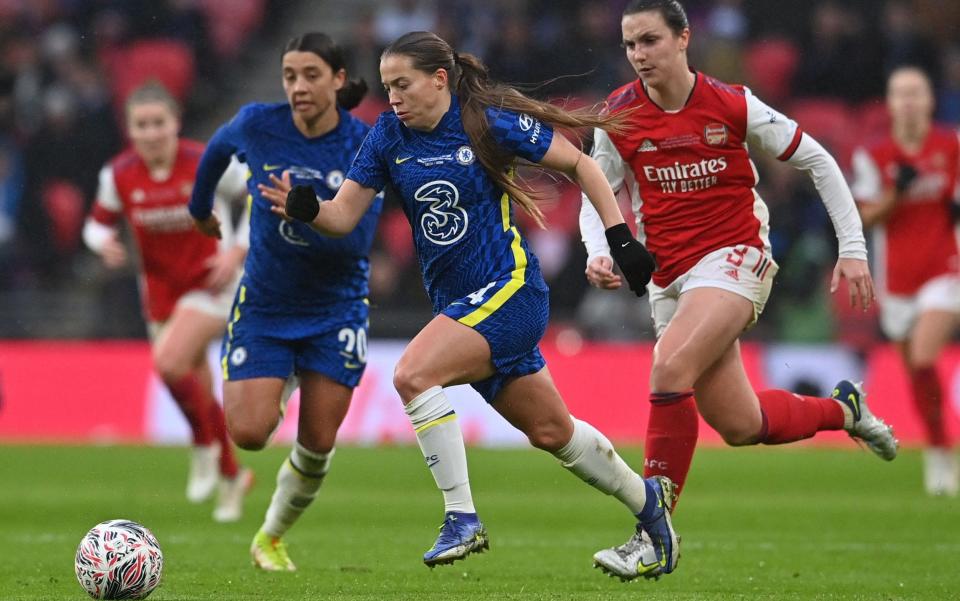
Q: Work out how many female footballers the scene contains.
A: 5